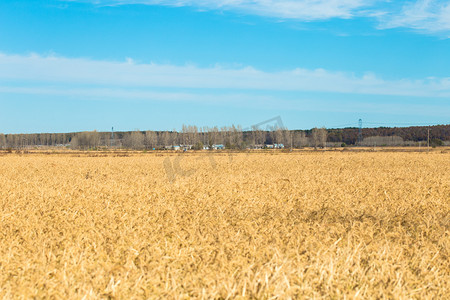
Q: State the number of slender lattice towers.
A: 2